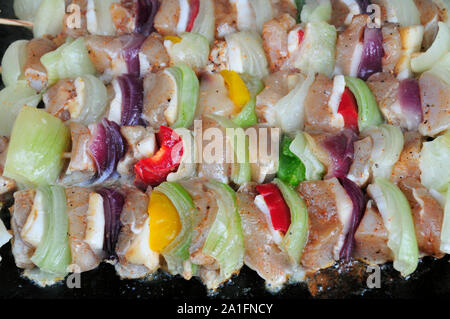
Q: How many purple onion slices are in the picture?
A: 10